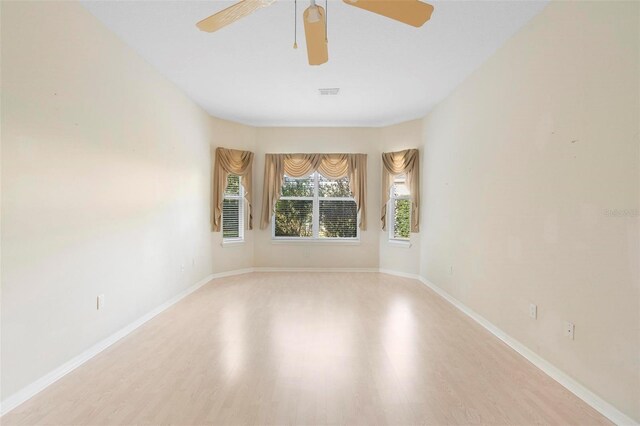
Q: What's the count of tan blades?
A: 3